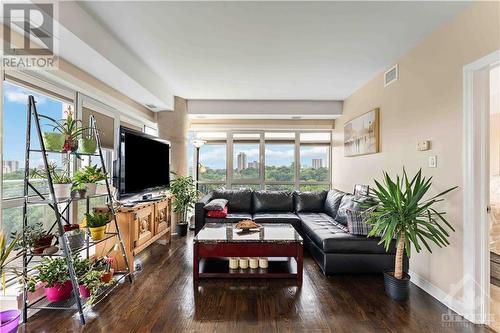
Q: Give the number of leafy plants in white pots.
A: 2